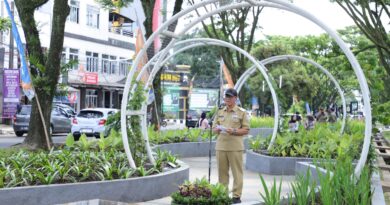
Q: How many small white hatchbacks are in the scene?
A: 1